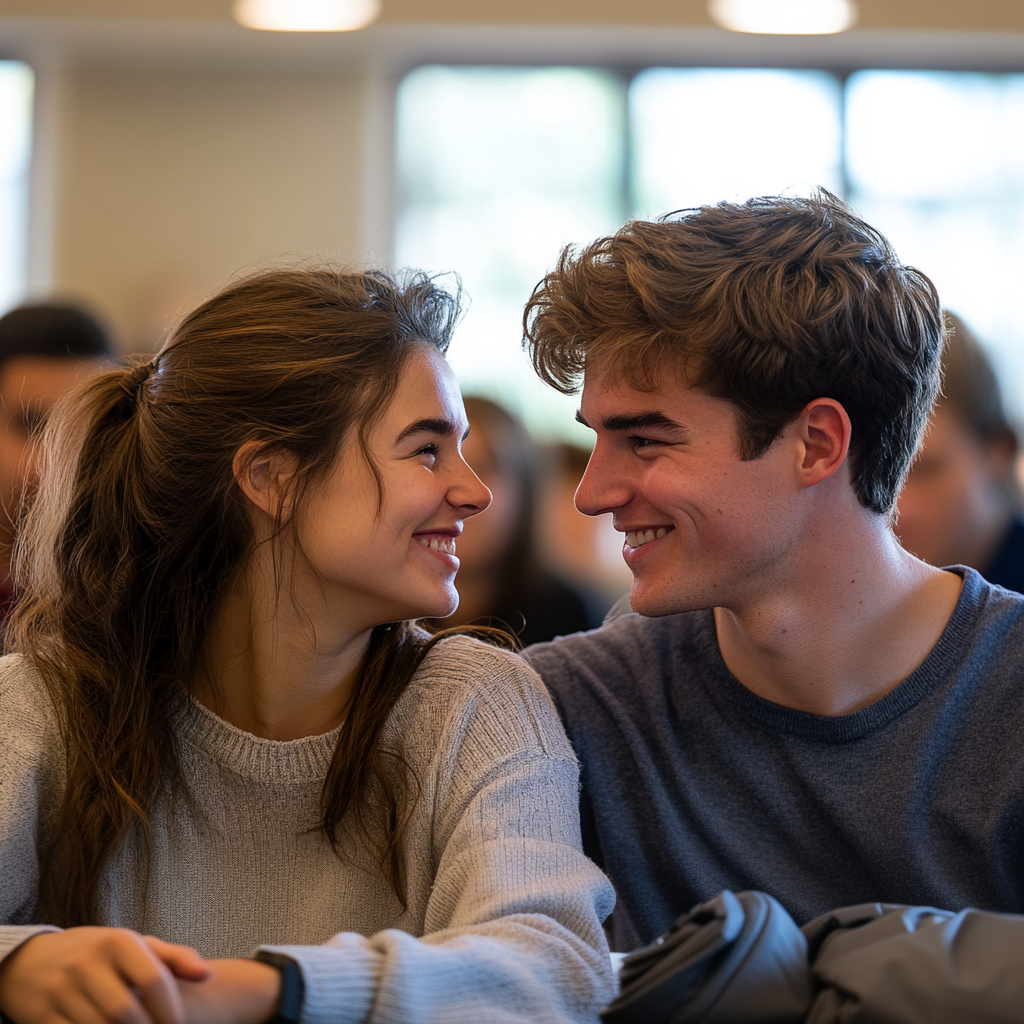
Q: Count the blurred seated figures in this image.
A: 4